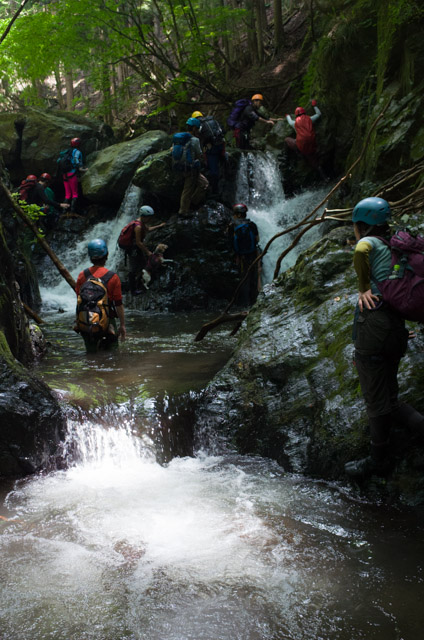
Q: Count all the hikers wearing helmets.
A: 11